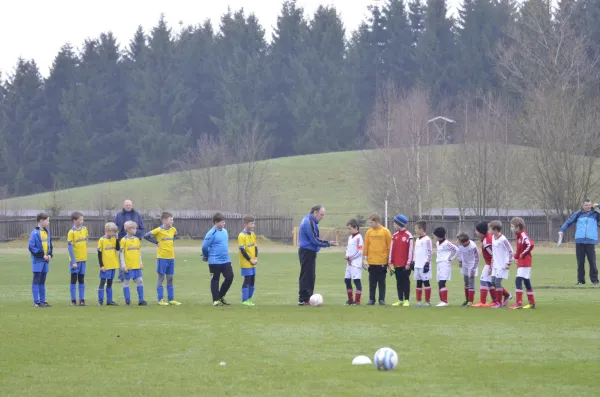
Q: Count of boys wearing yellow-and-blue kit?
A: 6